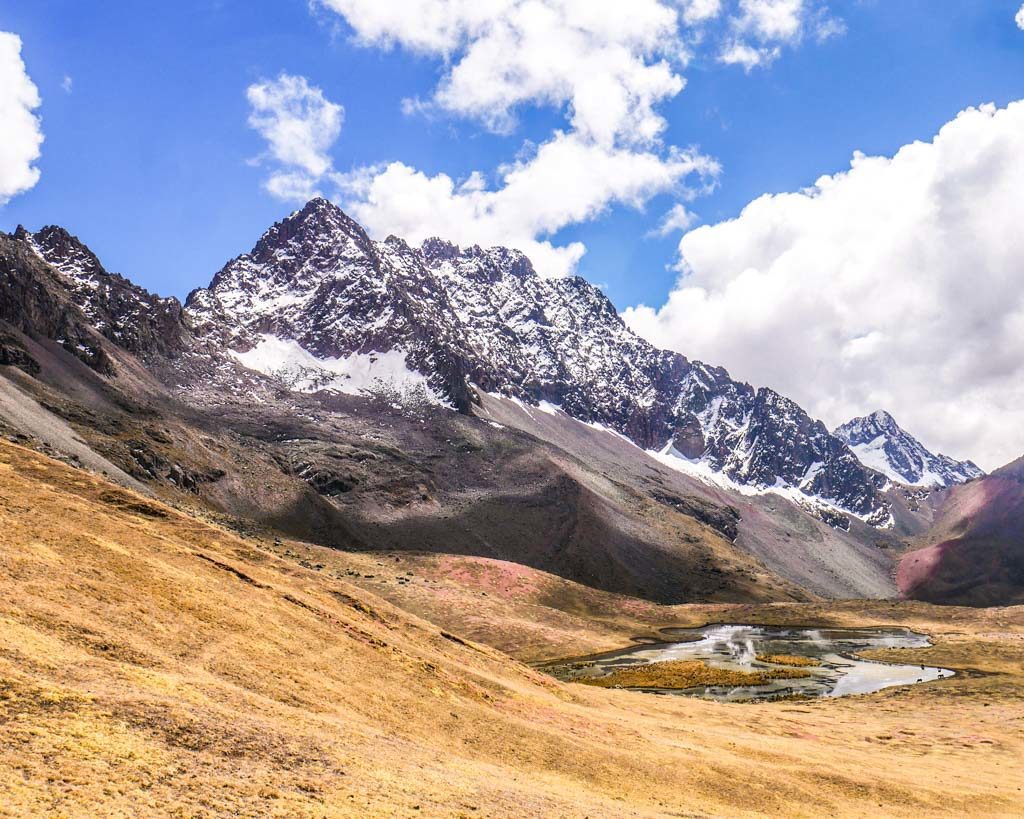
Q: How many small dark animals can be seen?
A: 4